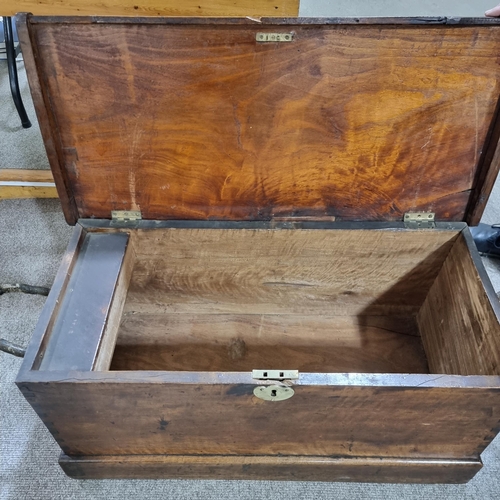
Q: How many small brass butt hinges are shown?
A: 2